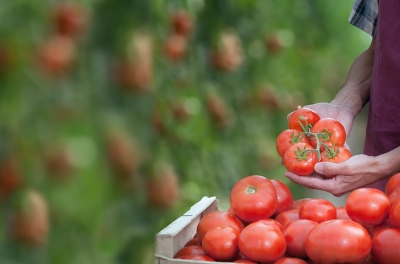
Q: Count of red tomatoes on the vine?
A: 5